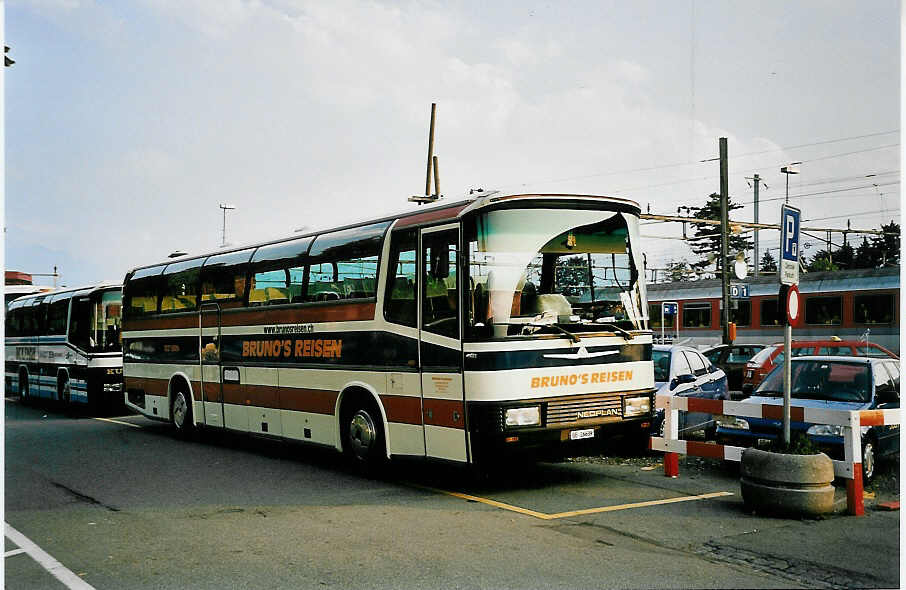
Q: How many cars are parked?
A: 4